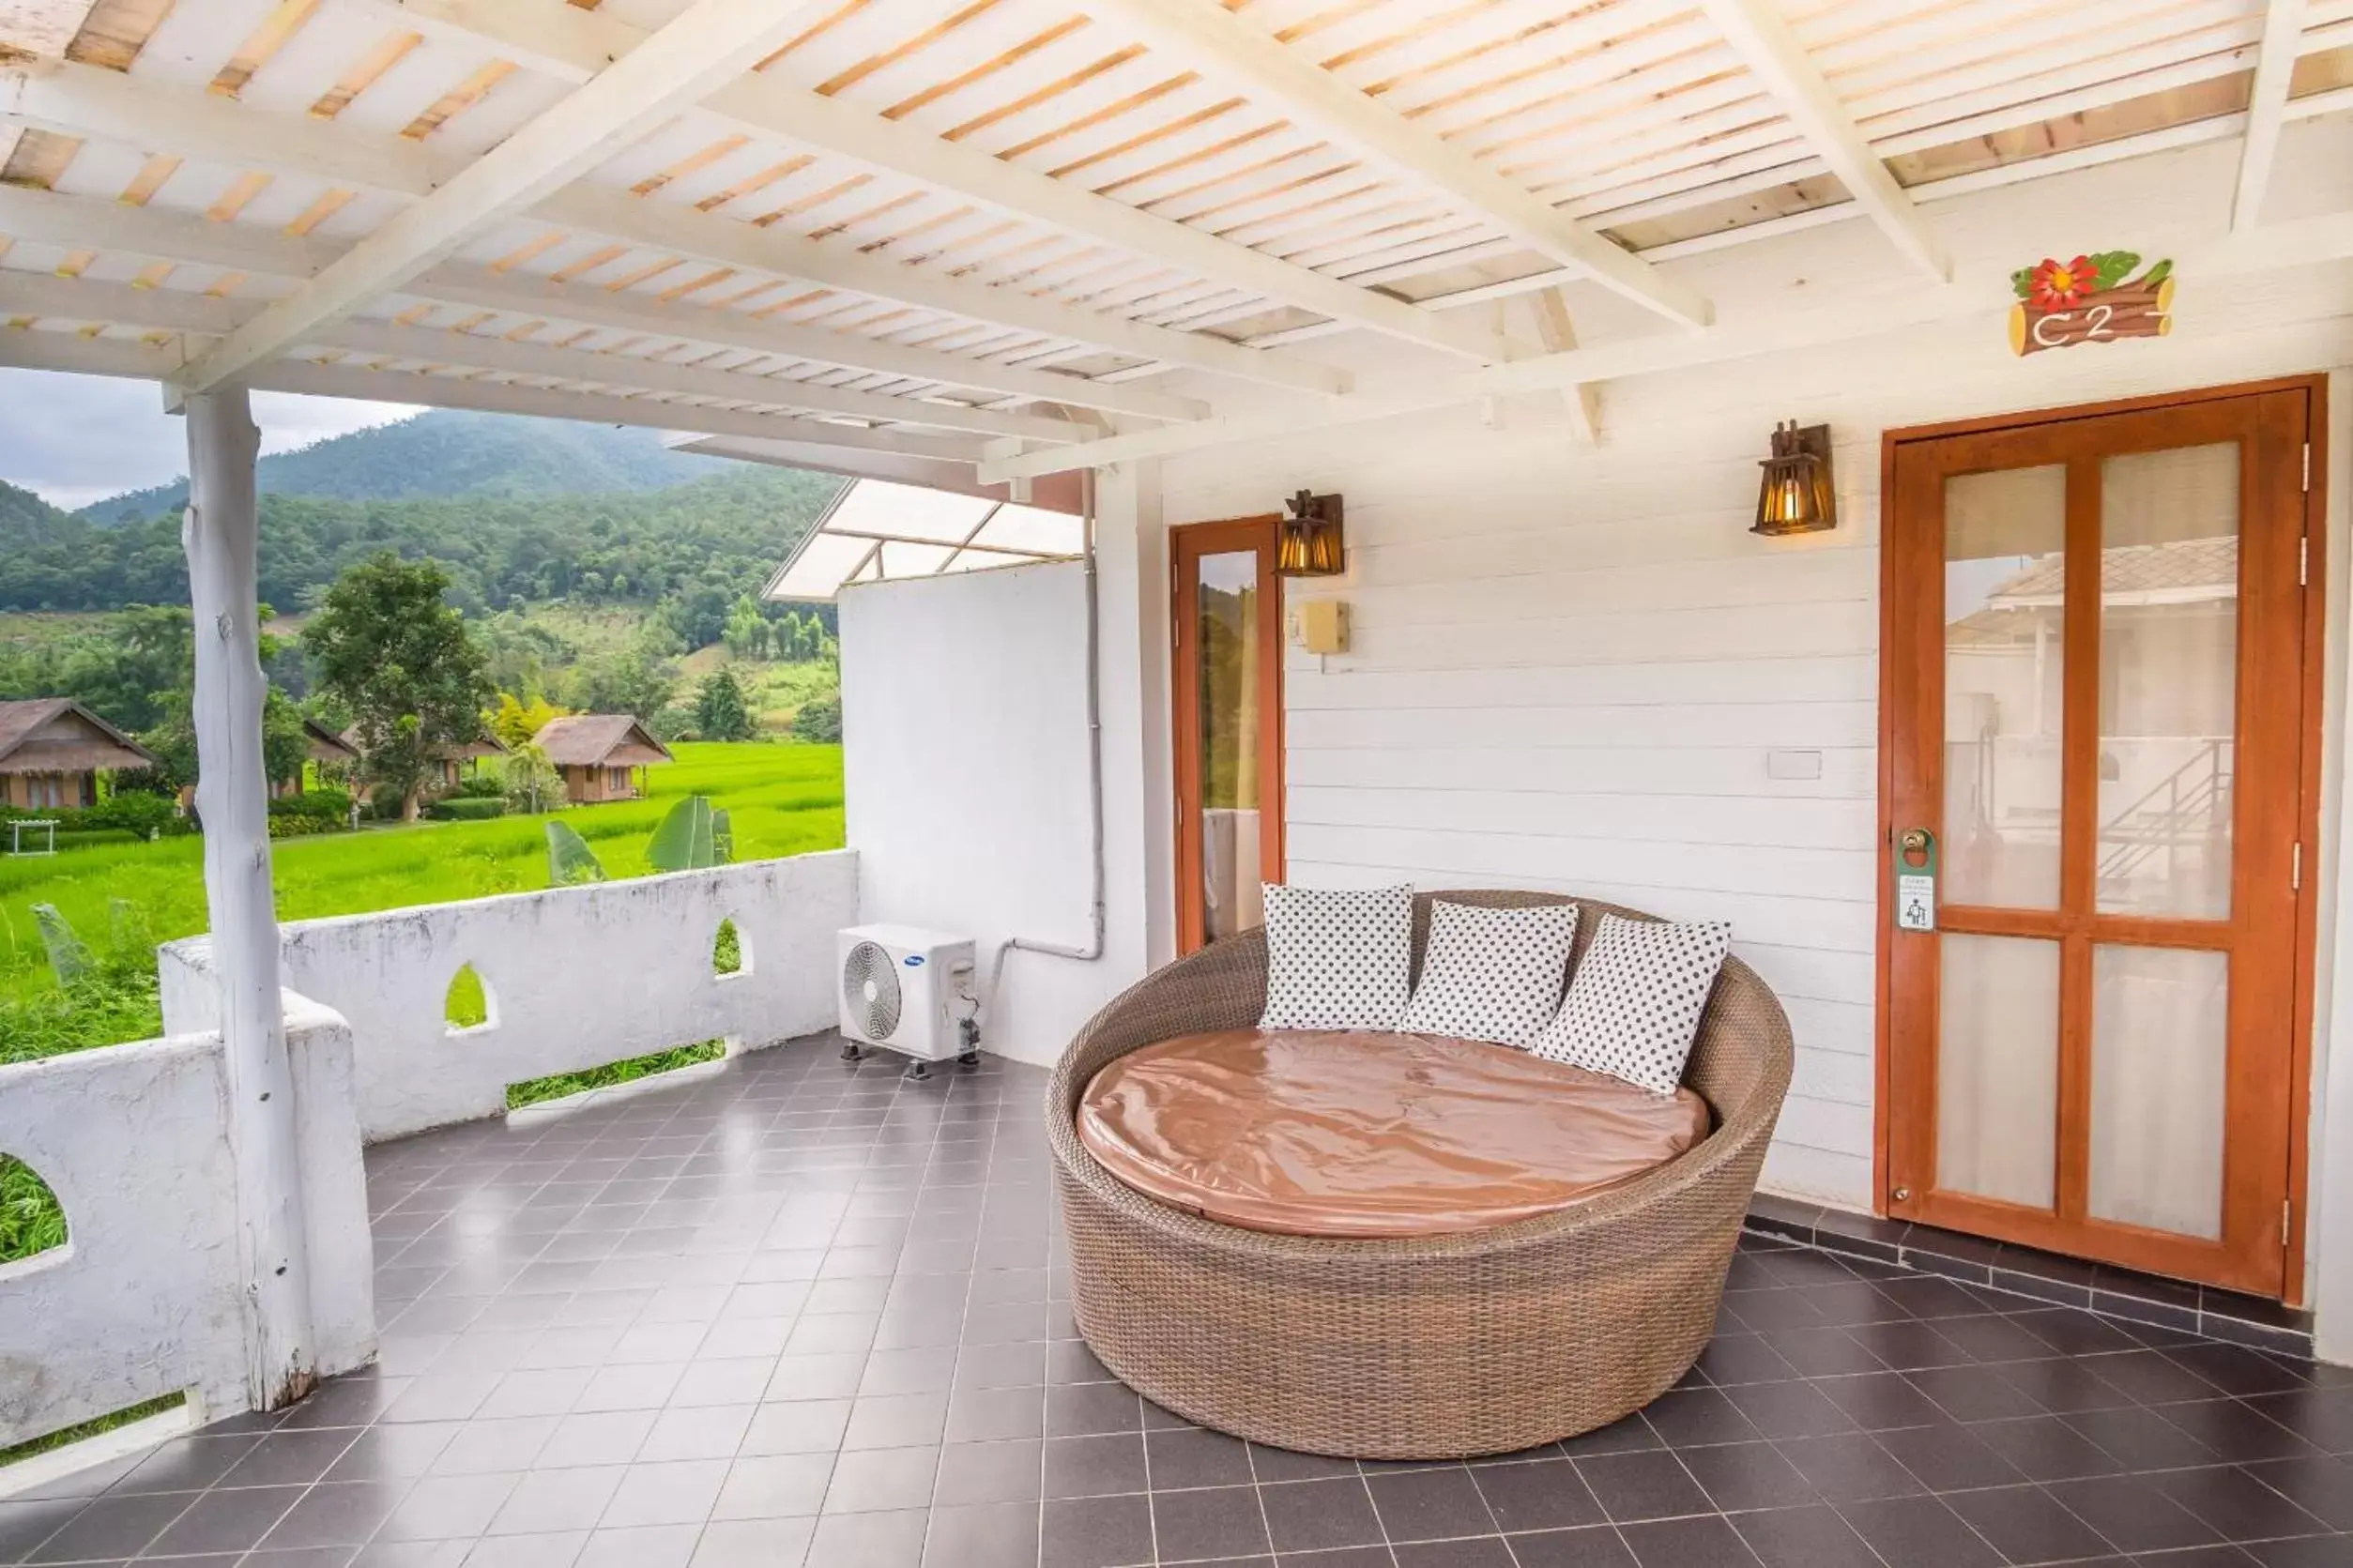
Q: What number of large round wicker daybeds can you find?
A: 1